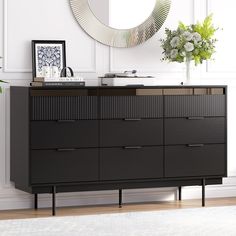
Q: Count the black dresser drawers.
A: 9